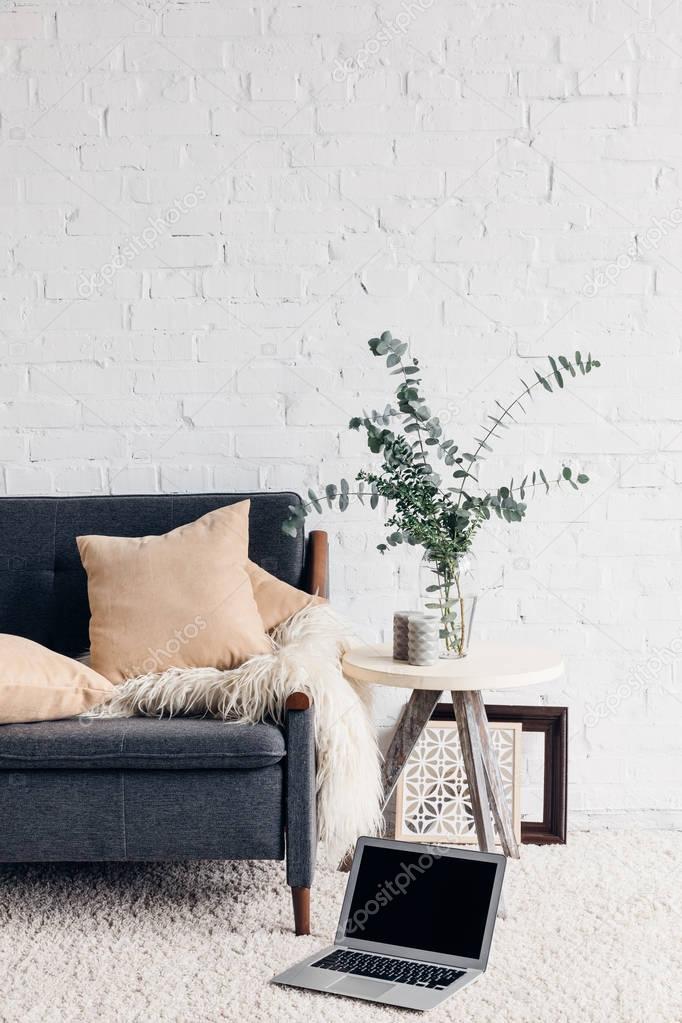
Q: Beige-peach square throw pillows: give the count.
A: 3